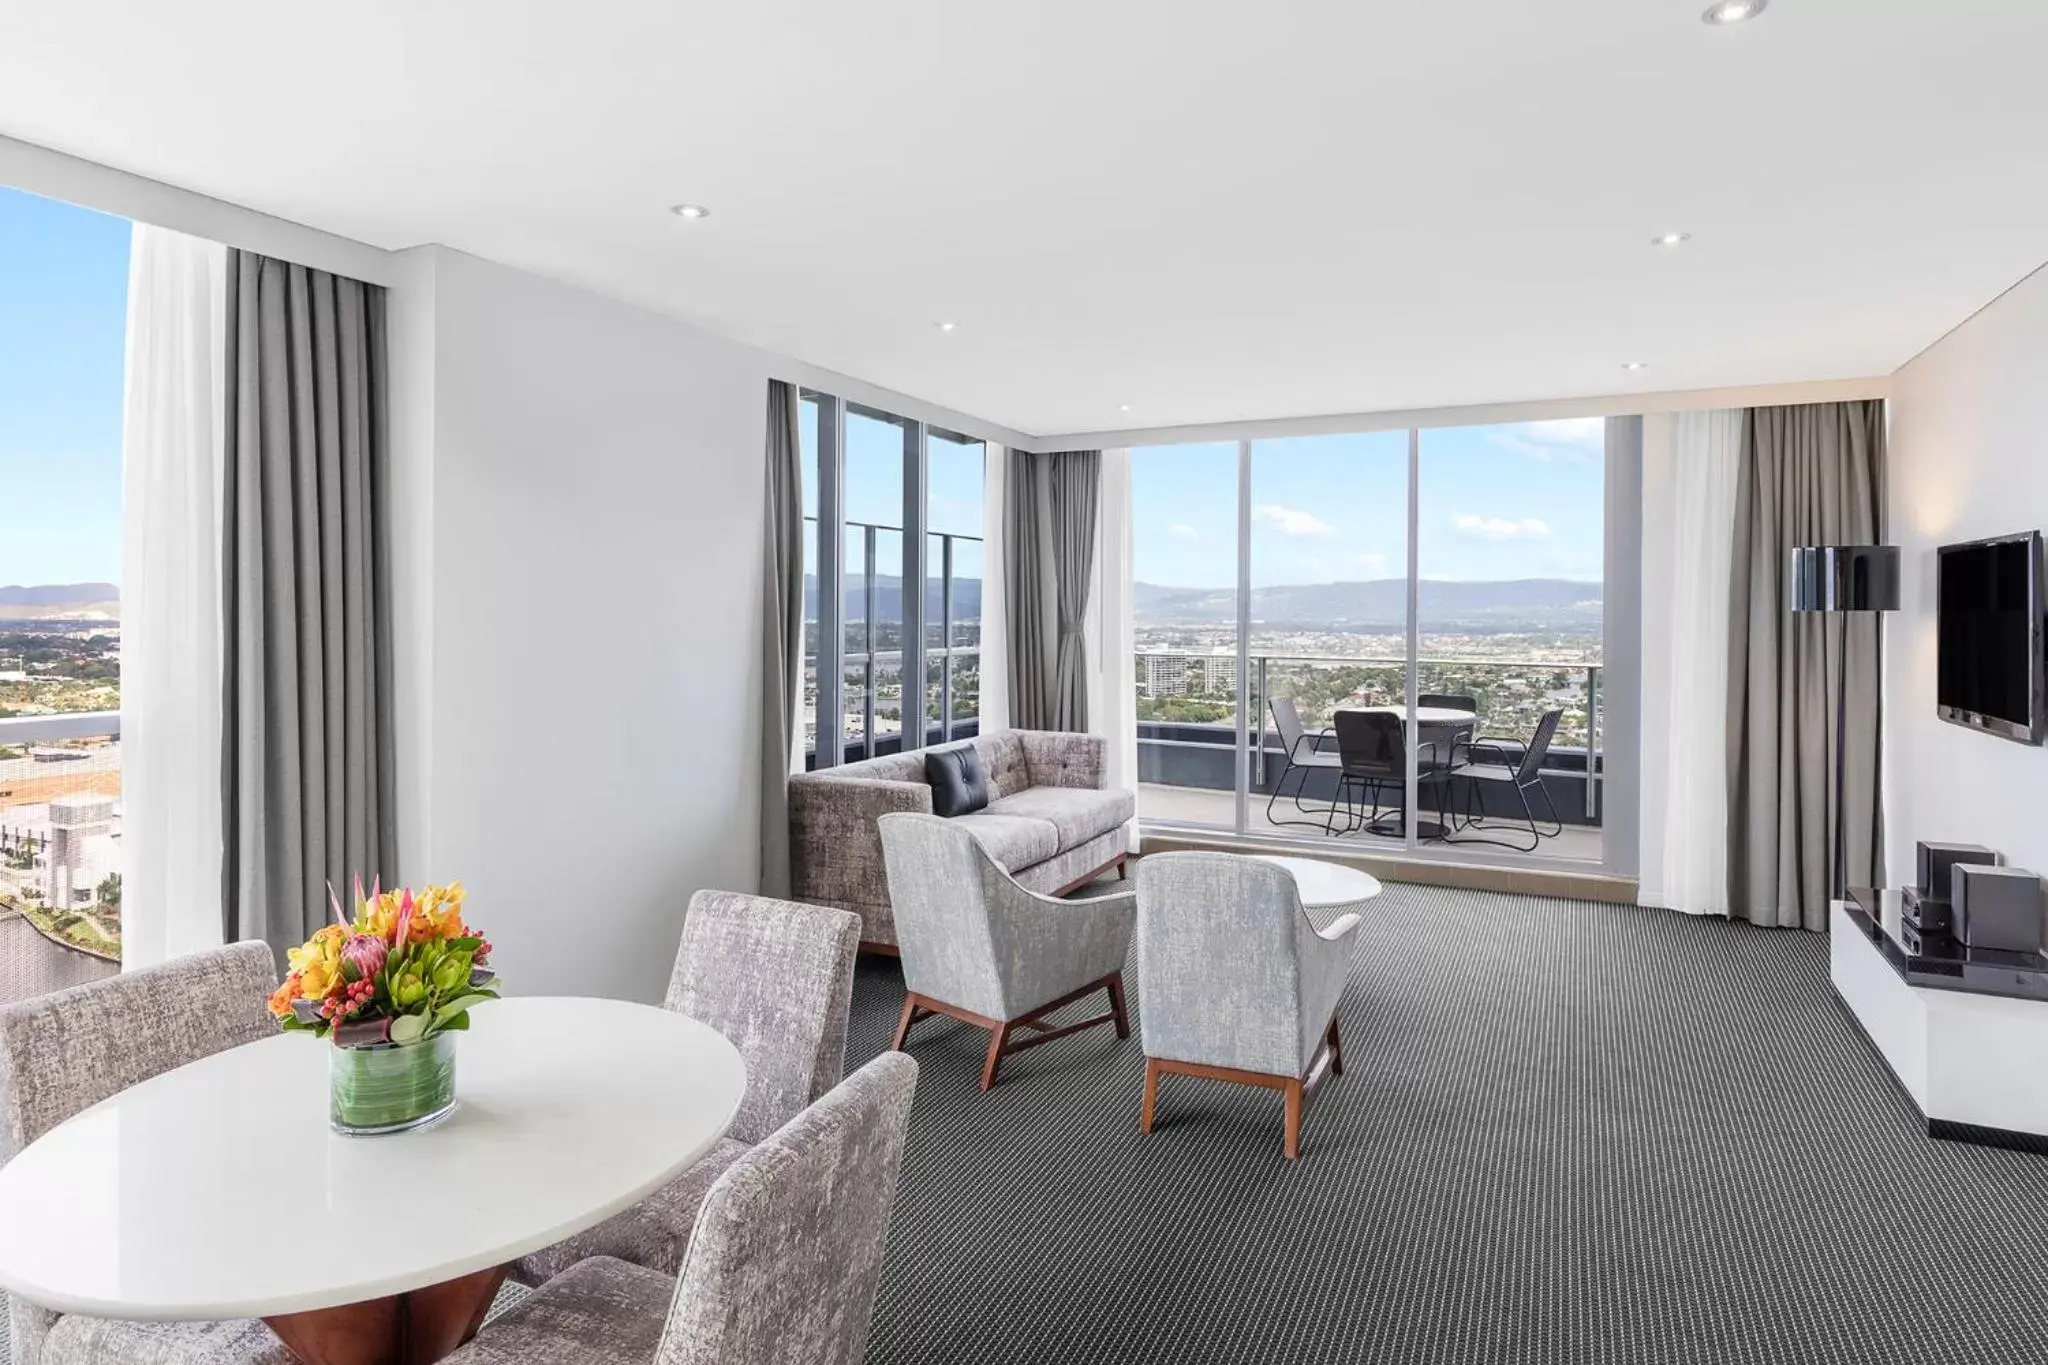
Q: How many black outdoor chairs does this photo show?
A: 4